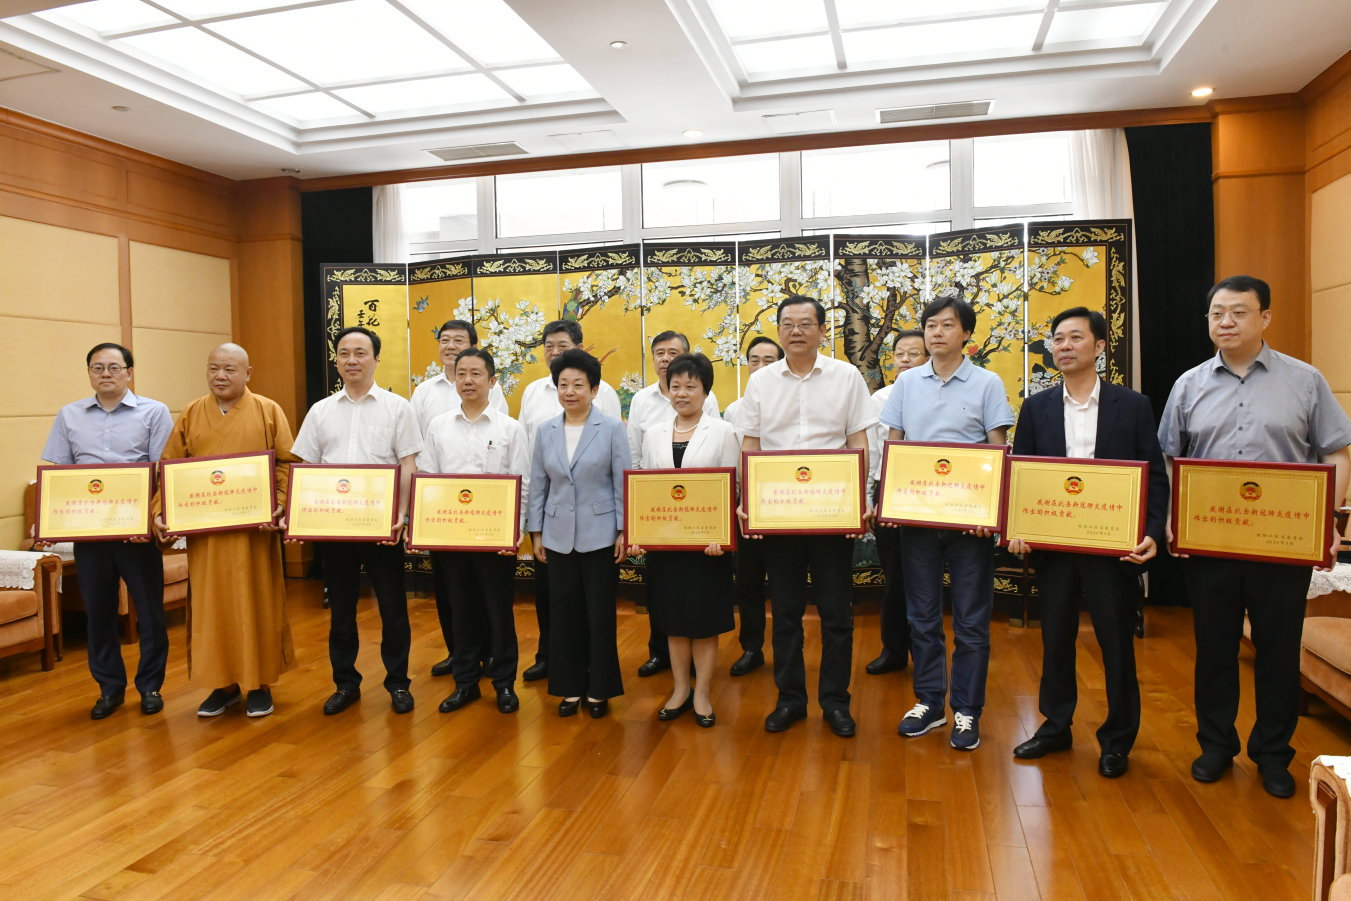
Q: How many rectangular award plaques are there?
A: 9